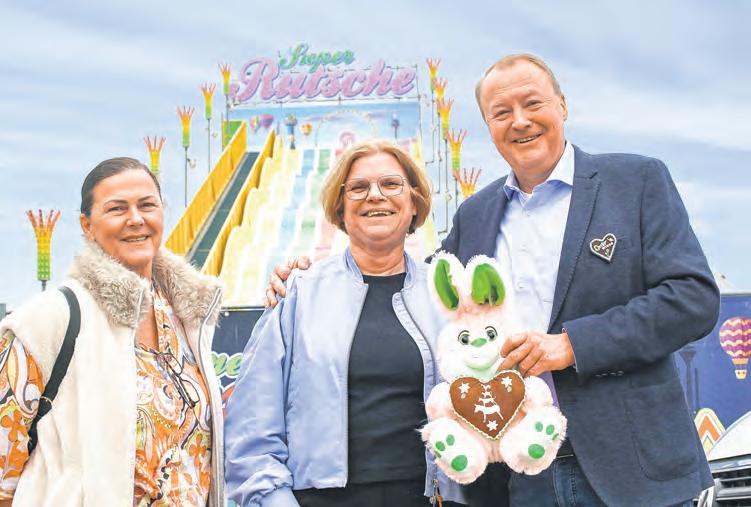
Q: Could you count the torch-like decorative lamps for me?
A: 10